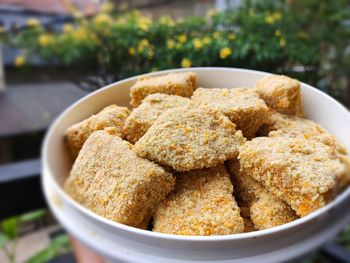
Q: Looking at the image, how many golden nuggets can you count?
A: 11